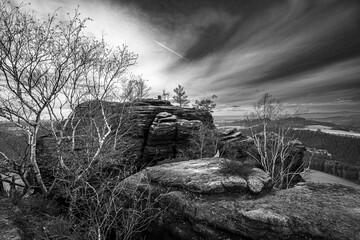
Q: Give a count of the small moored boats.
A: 0